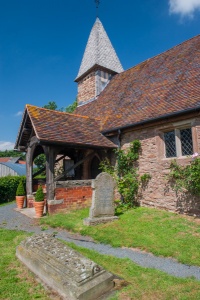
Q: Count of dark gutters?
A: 2